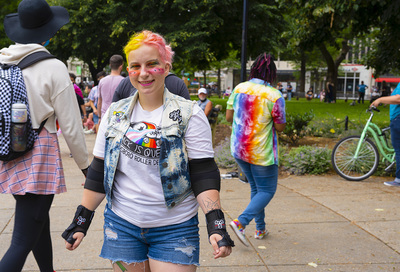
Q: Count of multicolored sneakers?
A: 2